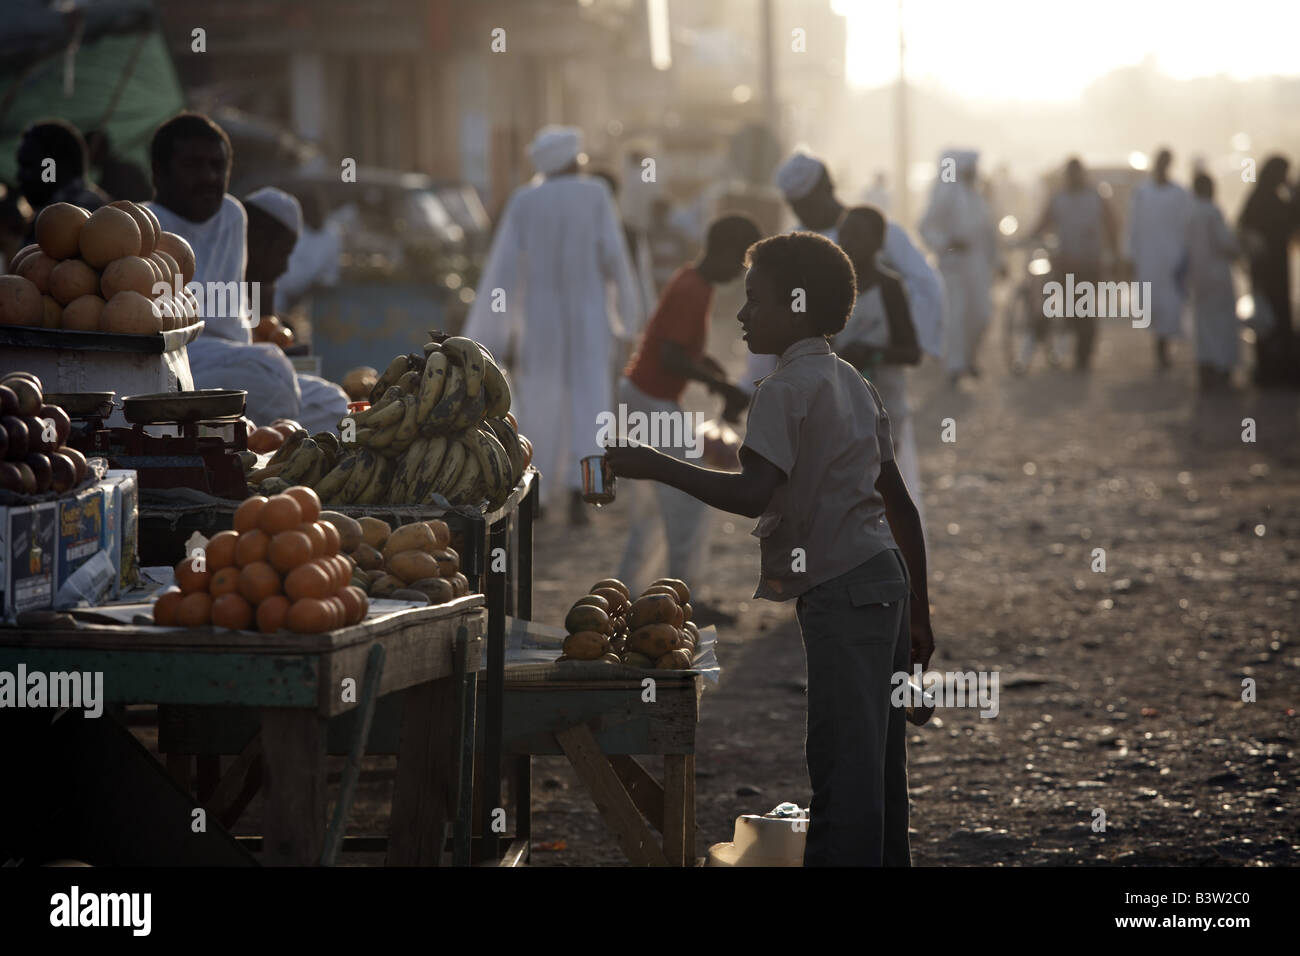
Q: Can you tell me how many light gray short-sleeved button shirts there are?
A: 1